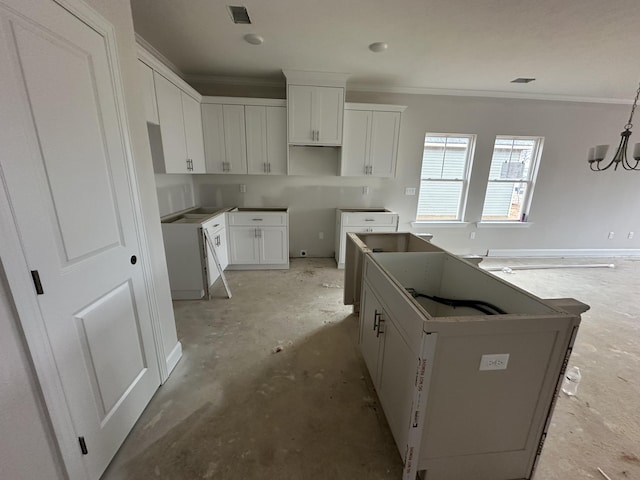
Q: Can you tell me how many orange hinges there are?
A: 0